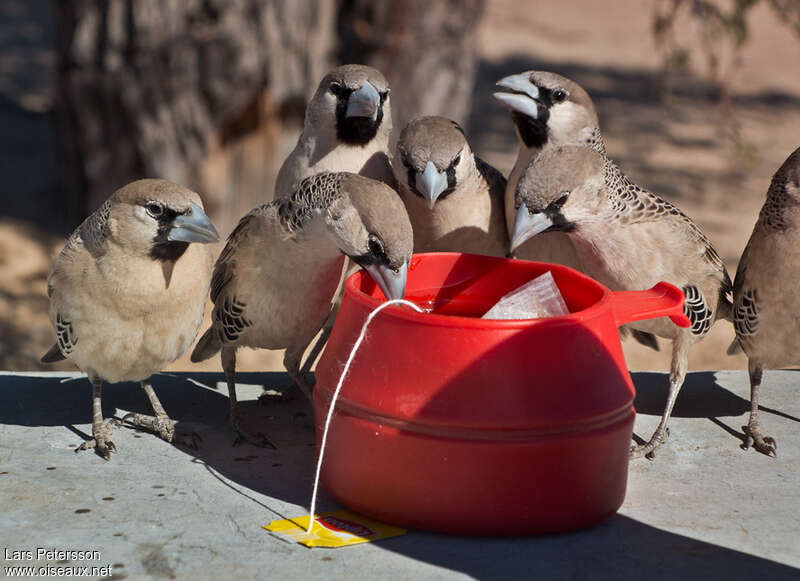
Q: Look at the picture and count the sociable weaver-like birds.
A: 7